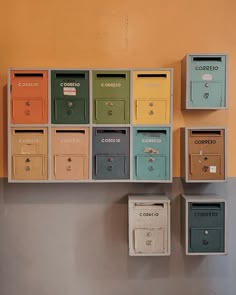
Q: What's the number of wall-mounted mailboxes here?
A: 12